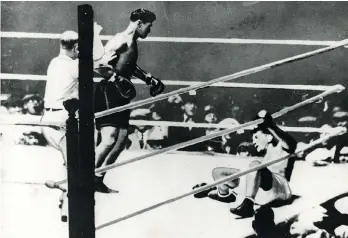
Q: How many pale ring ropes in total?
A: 6